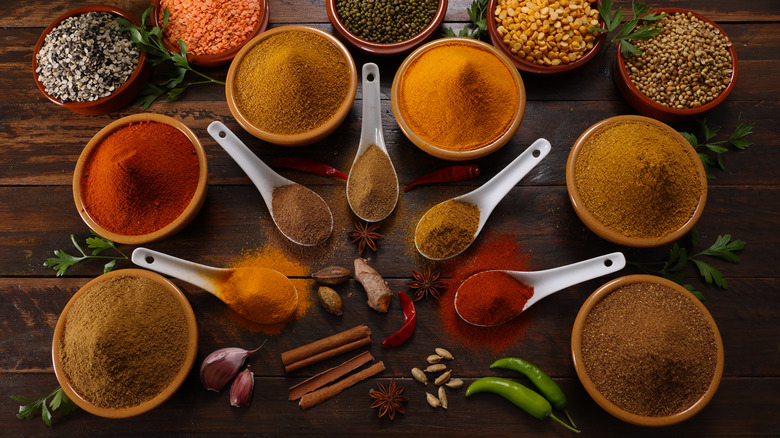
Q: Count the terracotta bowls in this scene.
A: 11